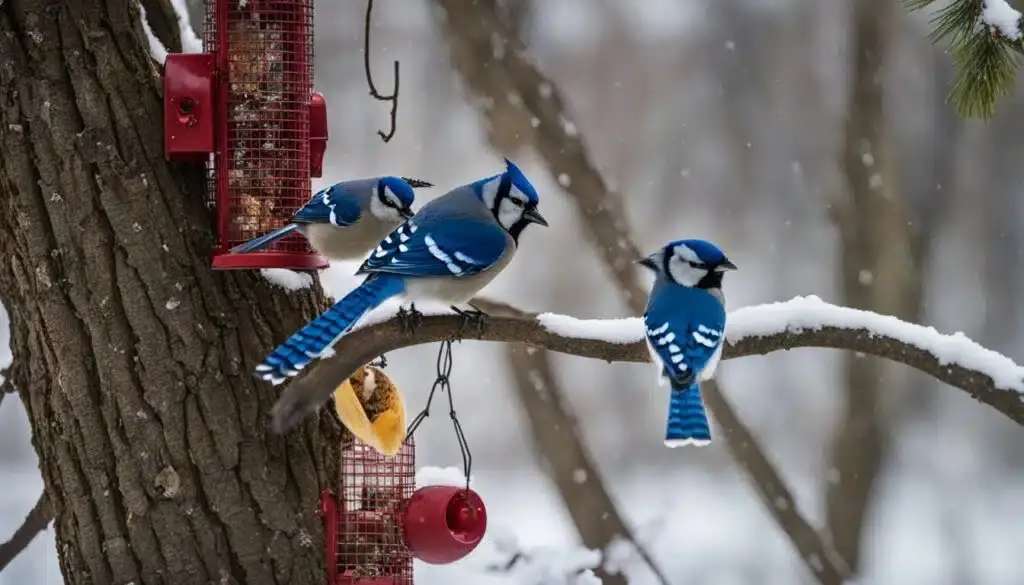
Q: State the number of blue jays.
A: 3